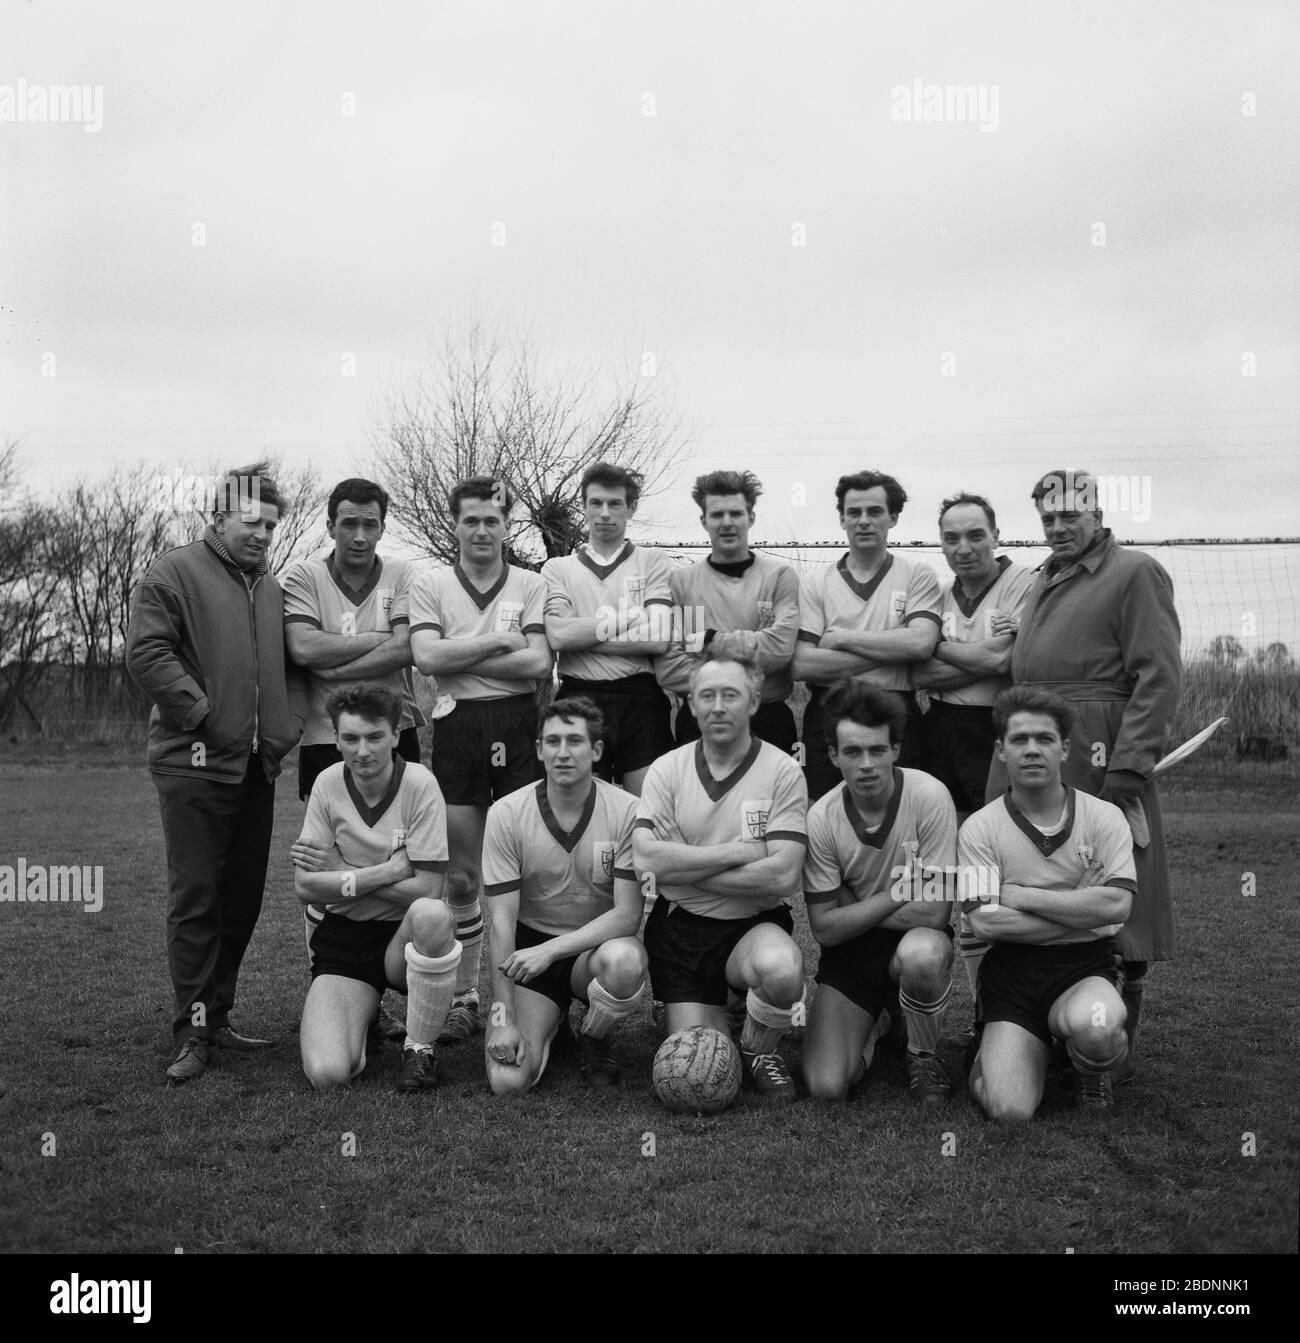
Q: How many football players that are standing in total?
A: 6